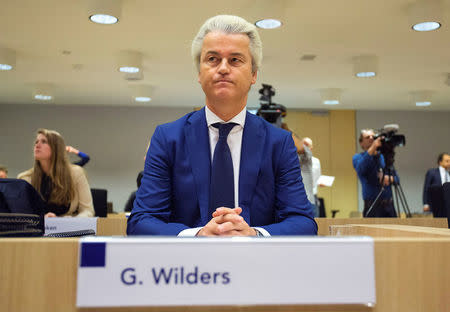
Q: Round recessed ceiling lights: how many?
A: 10